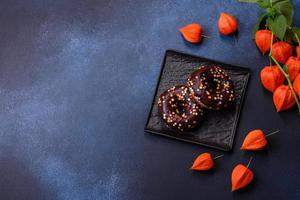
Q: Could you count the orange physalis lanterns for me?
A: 12